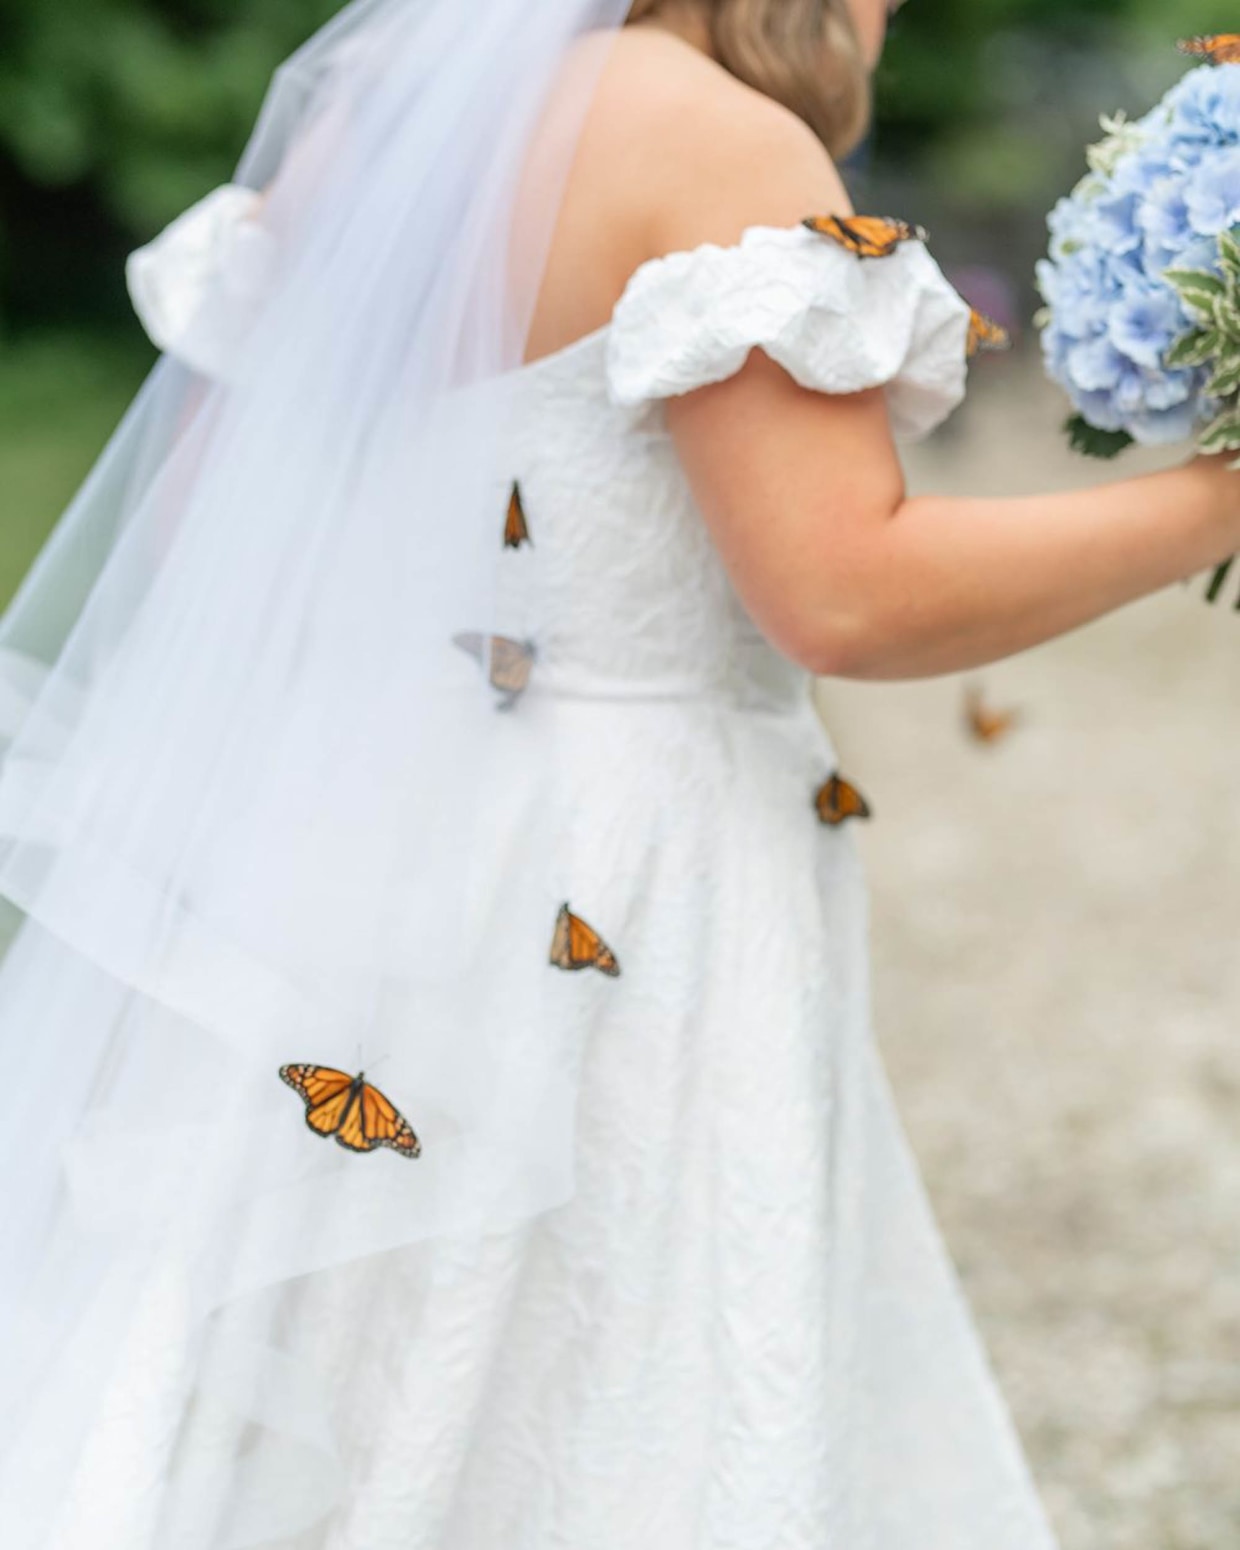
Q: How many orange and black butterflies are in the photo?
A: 9